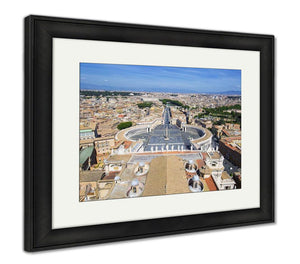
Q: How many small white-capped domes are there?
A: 4